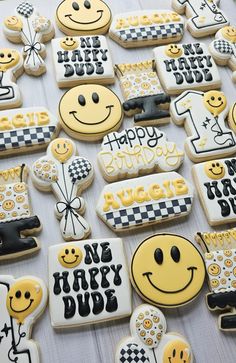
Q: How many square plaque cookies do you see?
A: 4